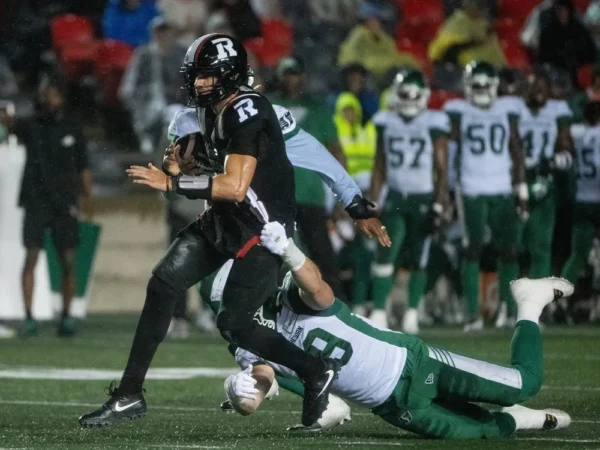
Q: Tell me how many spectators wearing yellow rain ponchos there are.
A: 2